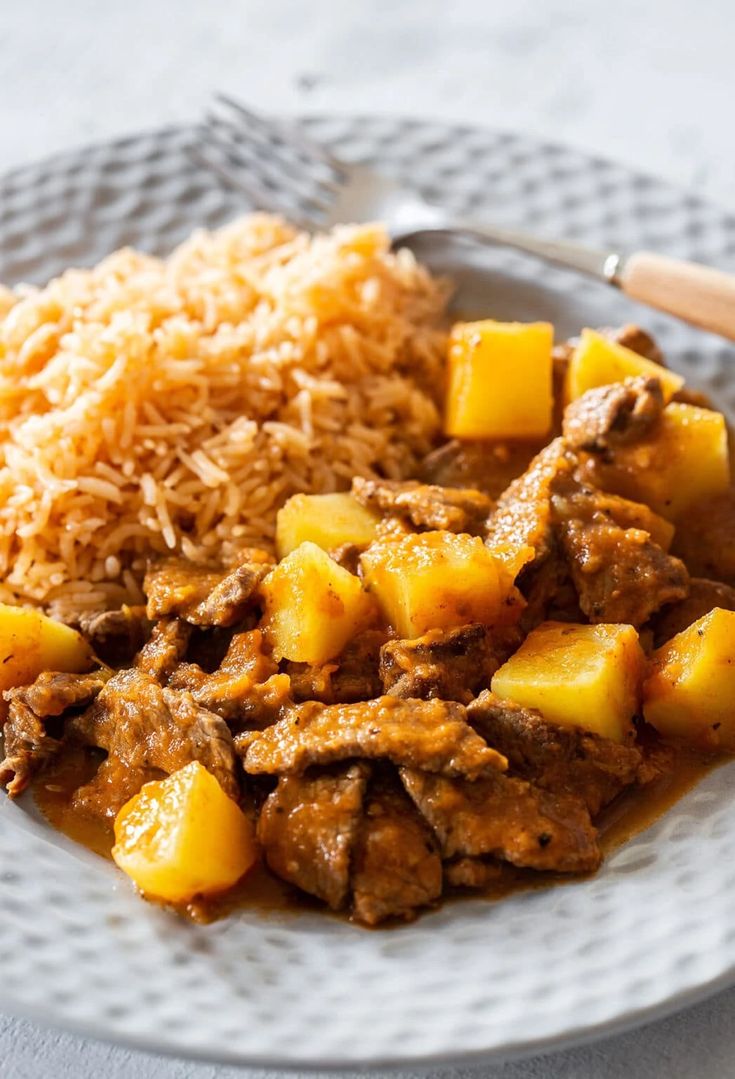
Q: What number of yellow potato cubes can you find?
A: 10